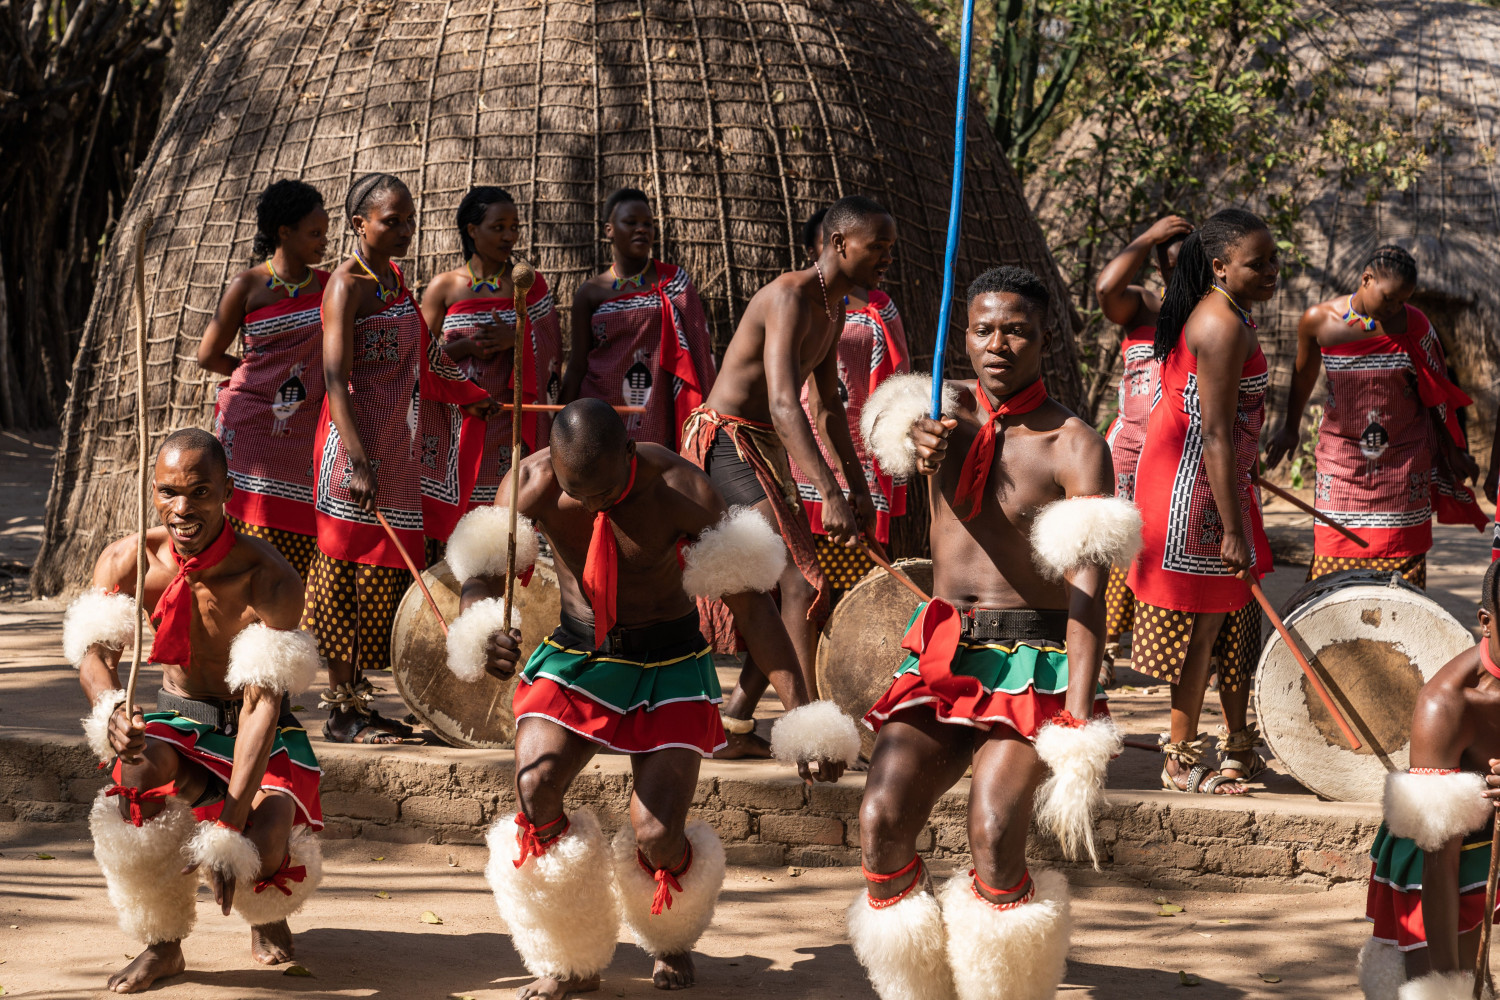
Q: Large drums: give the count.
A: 3